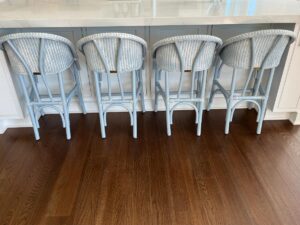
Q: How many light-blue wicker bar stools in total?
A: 4